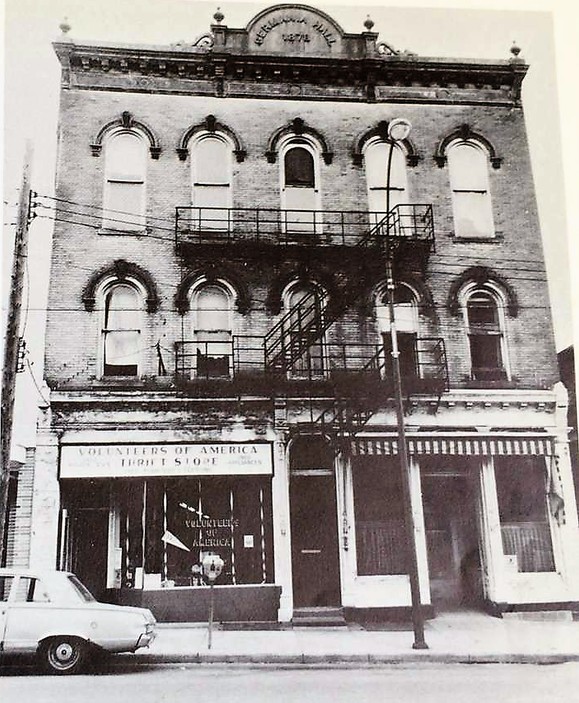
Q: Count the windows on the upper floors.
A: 10